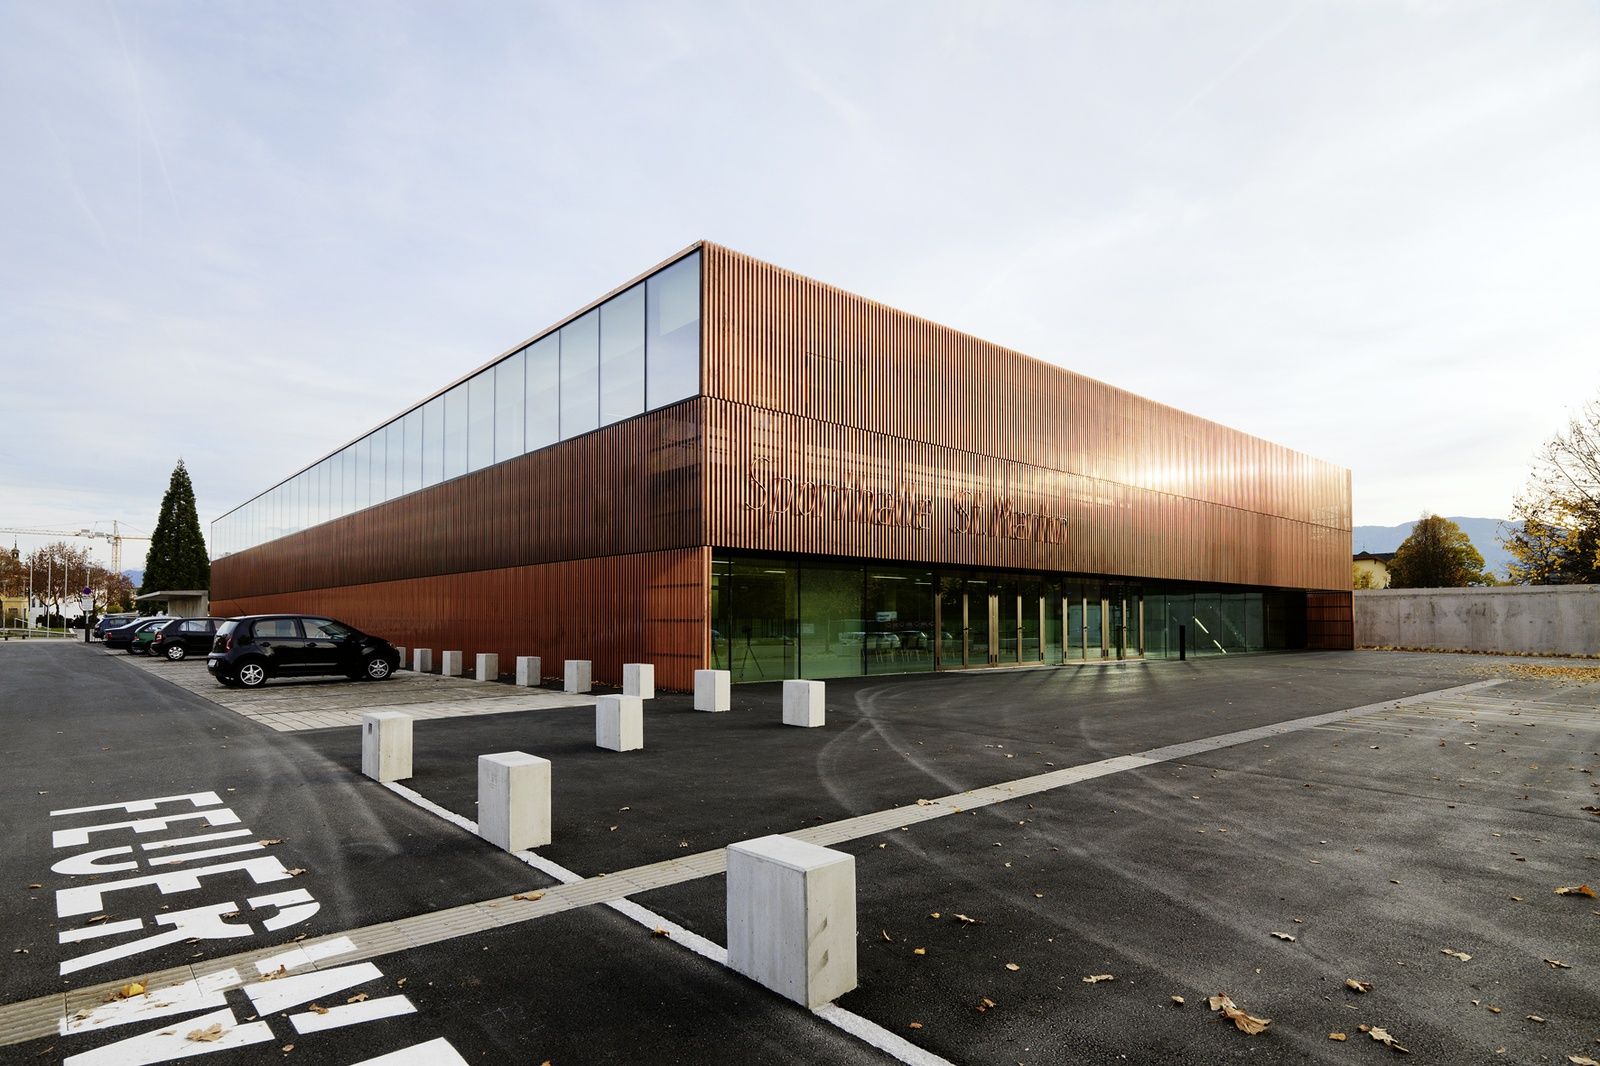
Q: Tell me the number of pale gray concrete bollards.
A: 13